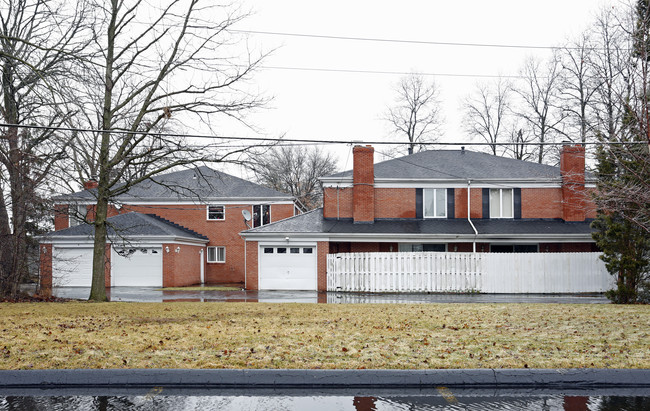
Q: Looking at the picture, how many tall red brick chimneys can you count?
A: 2